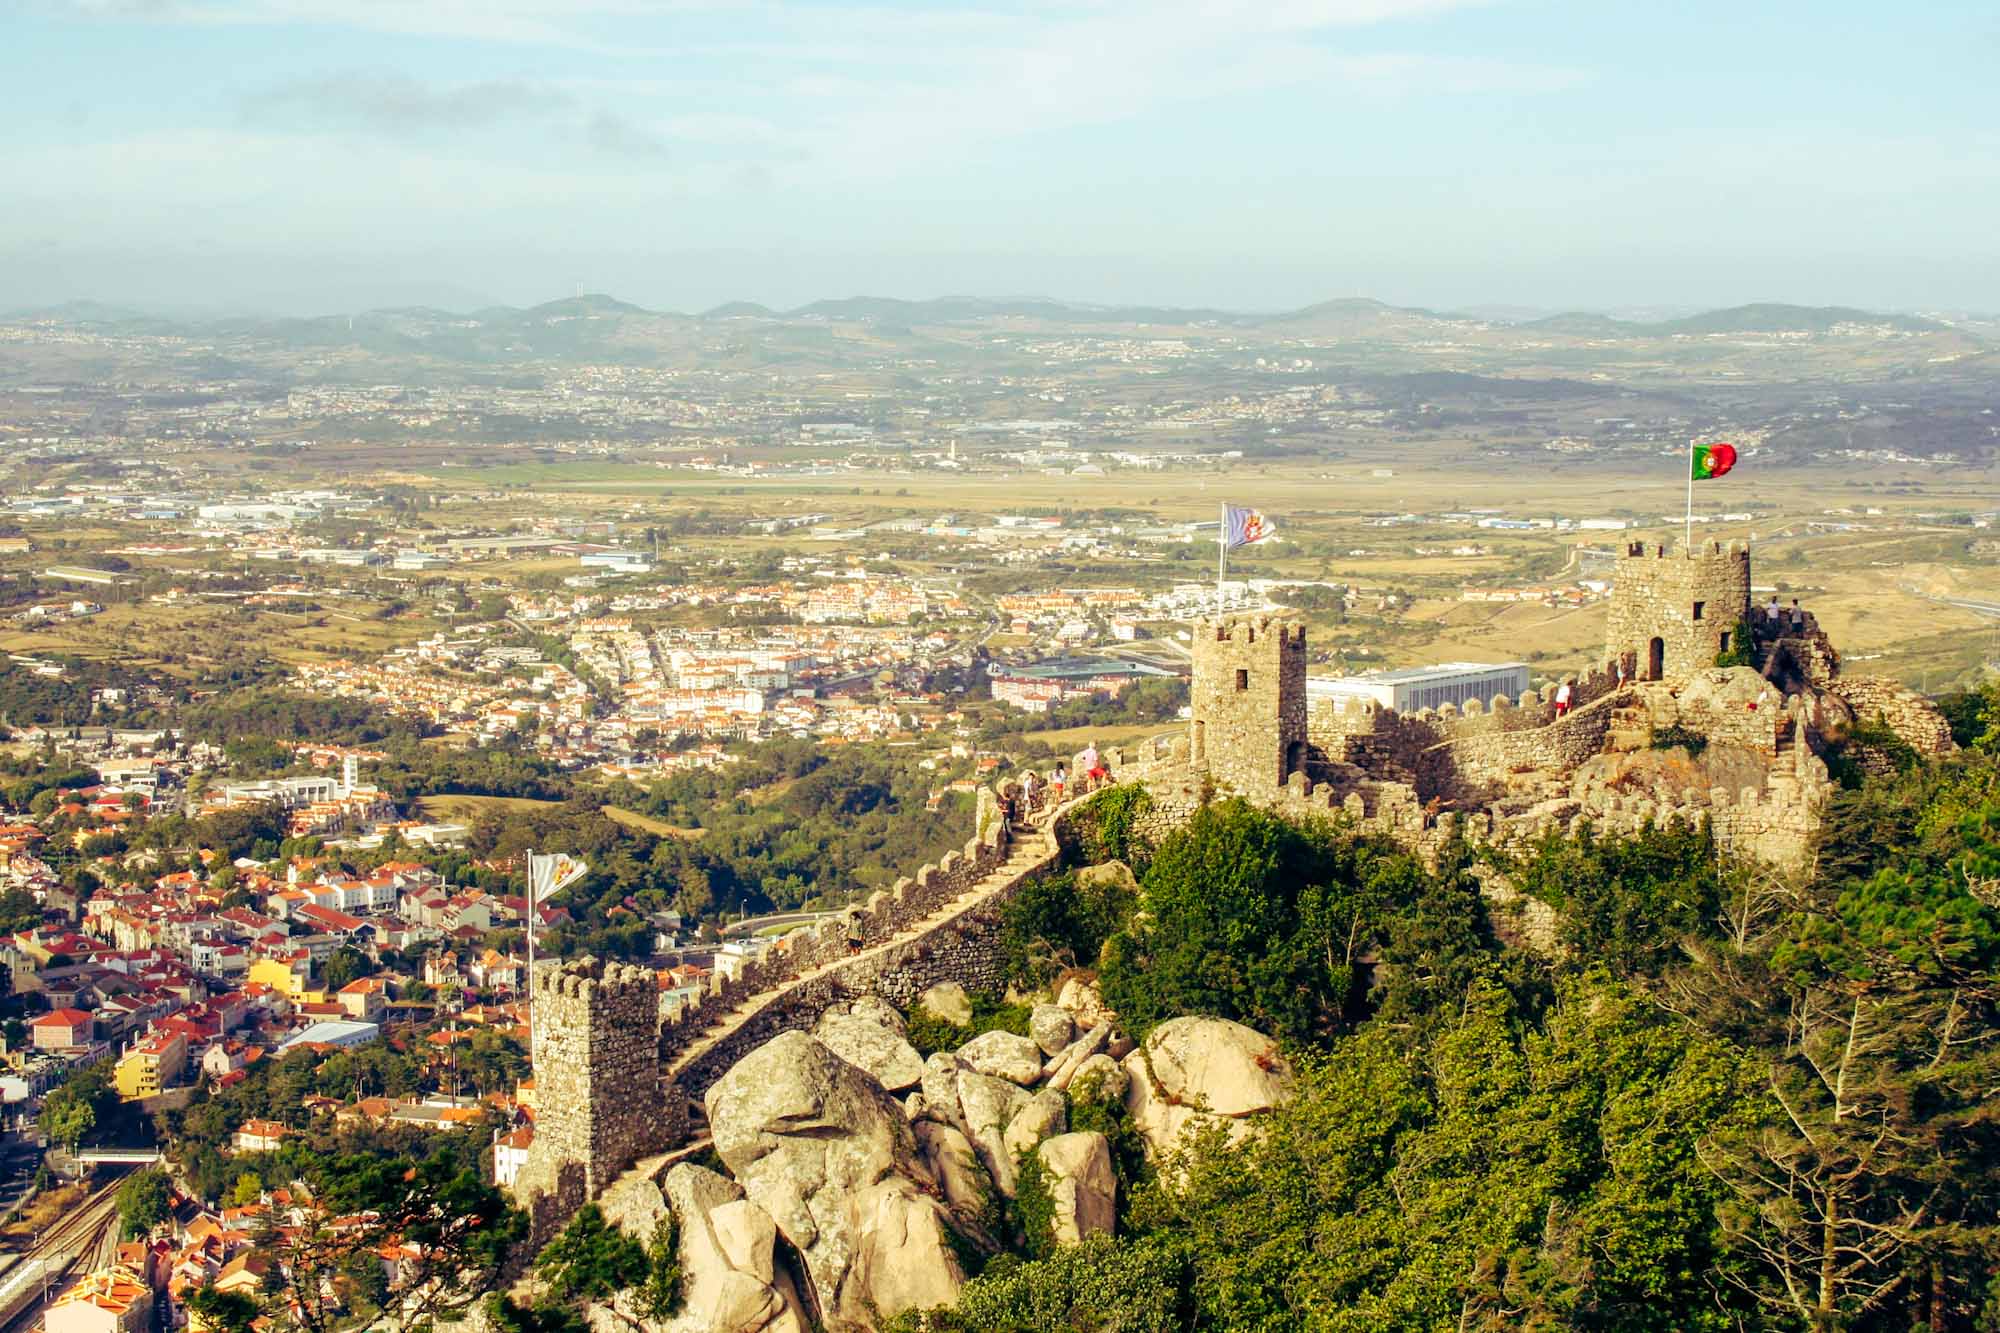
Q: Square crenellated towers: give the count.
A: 3